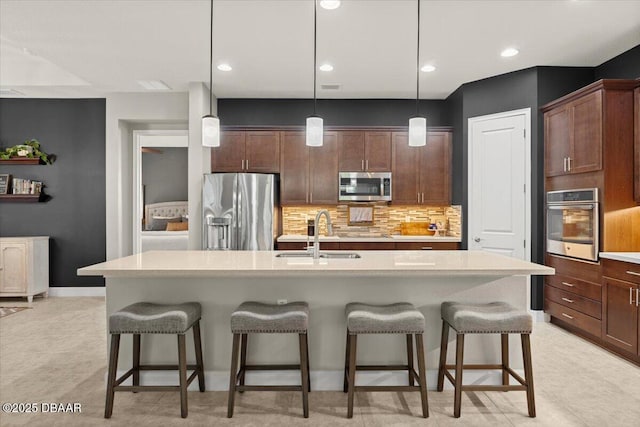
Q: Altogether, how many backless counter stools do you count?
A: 4